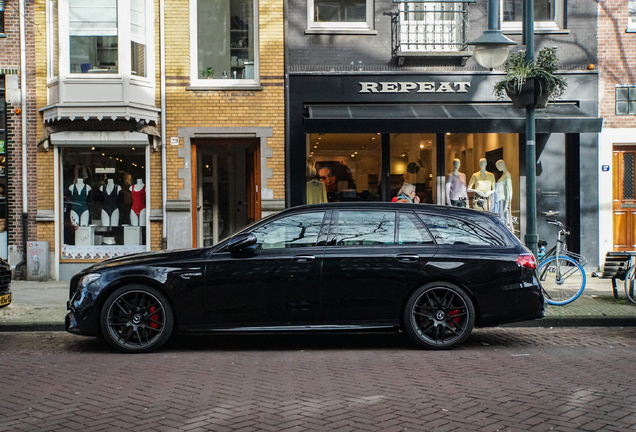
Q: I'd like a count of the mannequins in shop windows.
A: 6